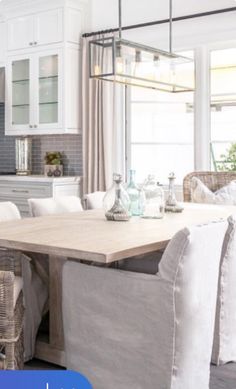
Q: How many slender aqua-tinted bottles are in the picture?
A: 1